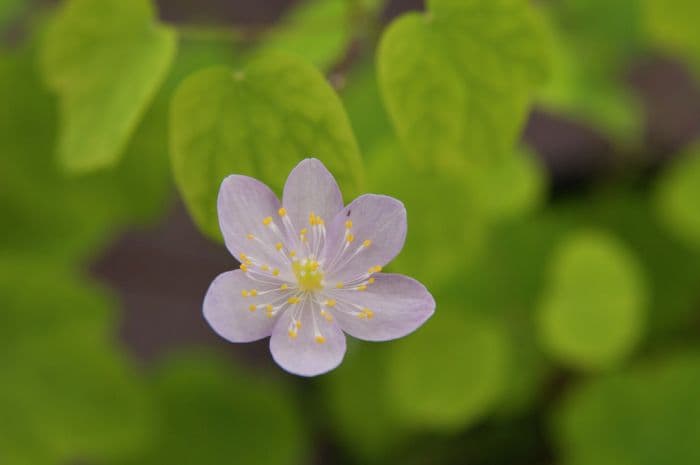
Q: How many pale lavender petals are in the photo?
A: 6